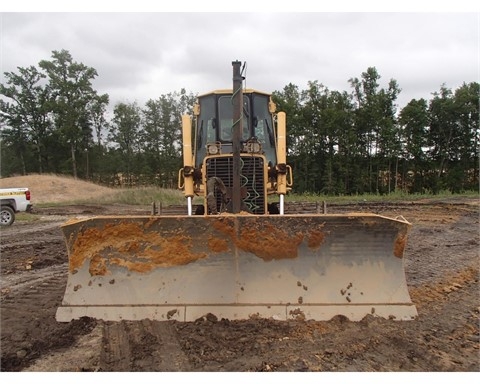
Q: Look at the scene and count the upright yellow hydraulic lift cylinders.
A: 2